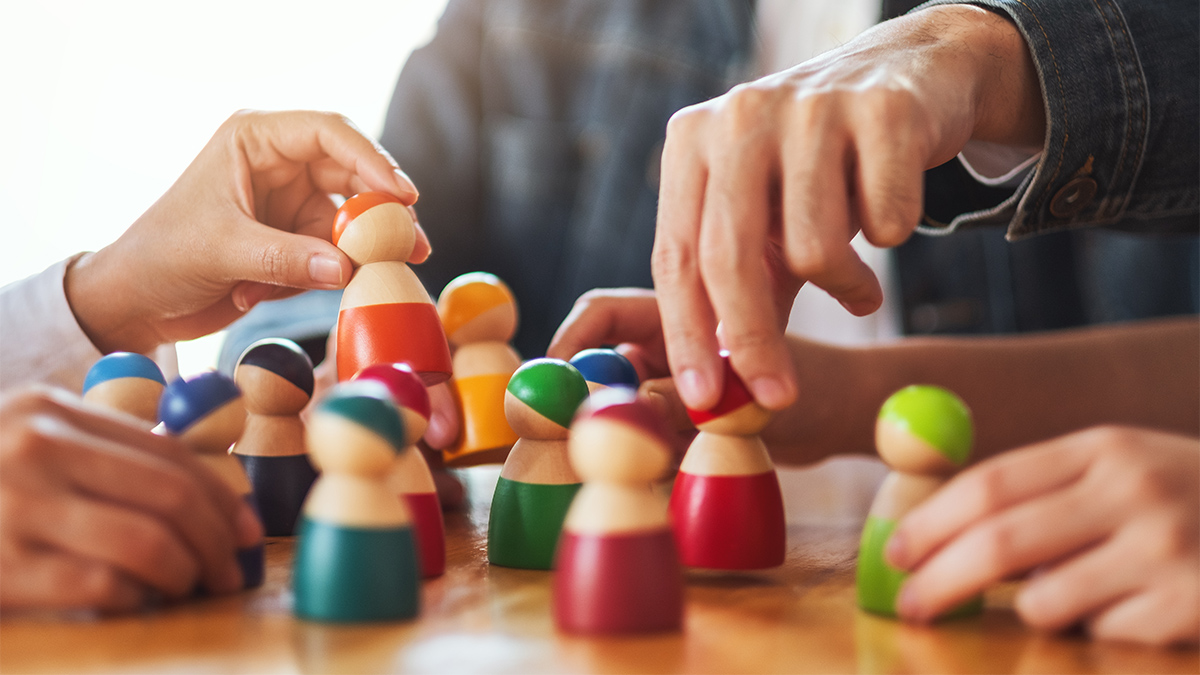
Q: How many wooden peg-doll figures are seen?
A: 12